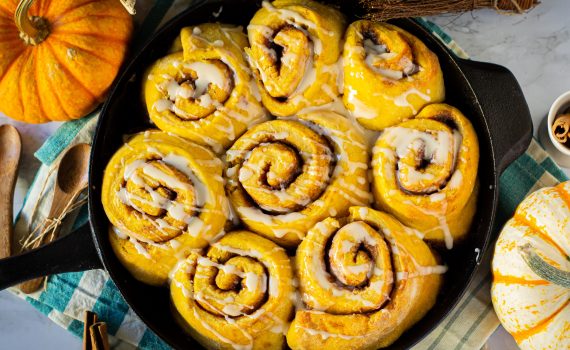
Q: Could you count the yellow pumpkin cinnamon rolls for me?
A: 8